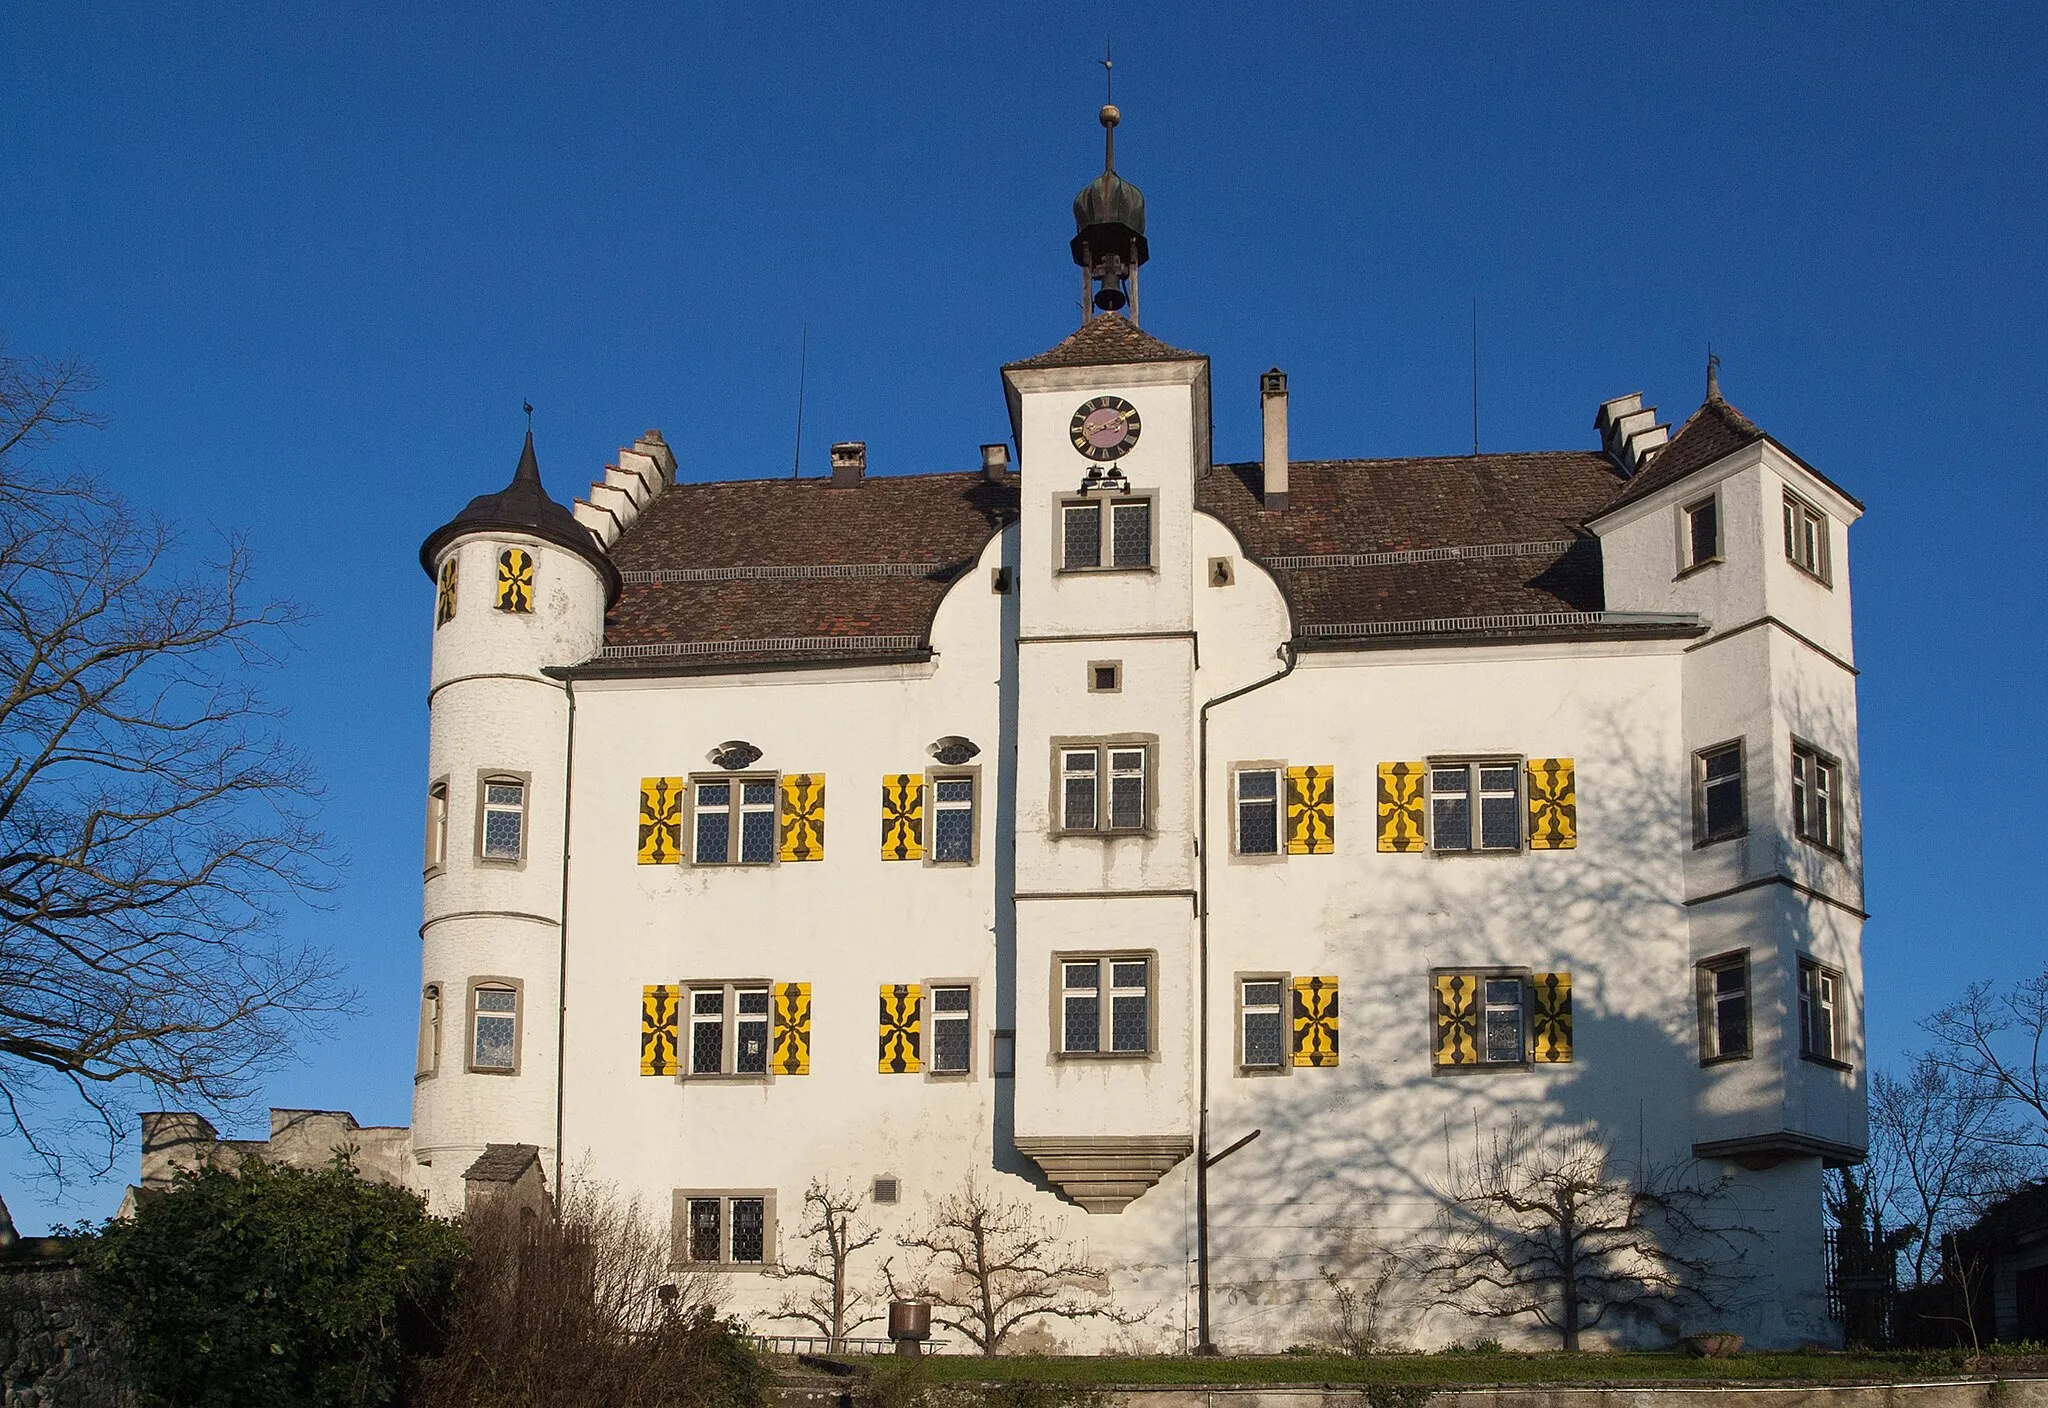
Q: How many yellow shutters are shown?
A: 14